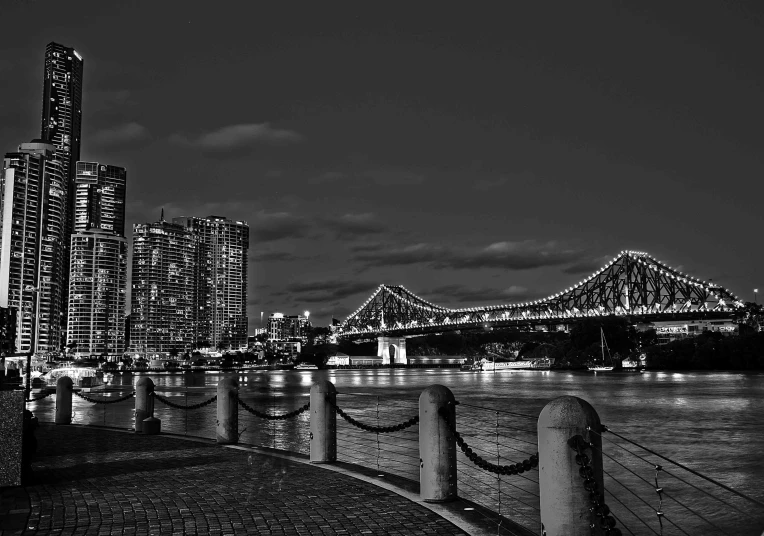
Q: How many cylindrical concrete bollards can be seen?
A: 6